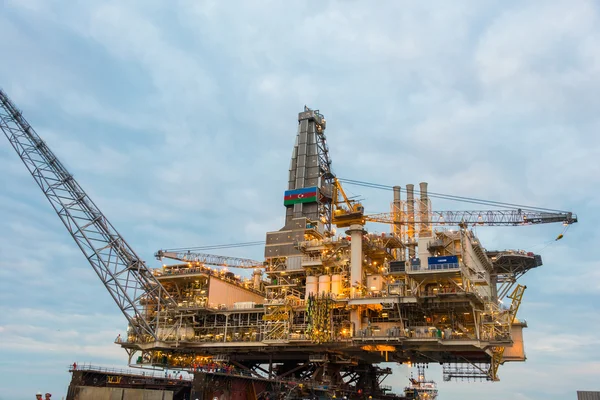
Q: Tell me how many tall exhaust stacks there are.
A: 3